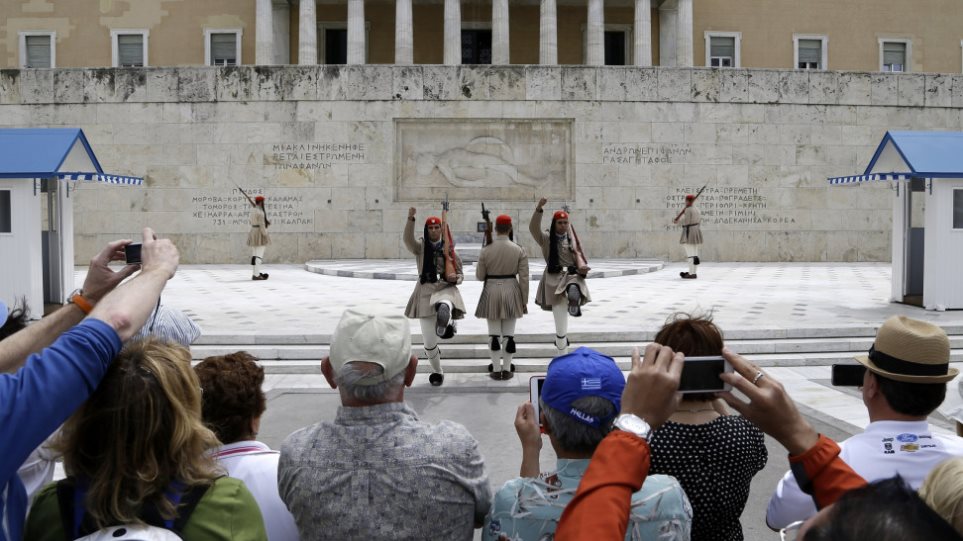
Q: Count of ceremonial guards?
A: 5